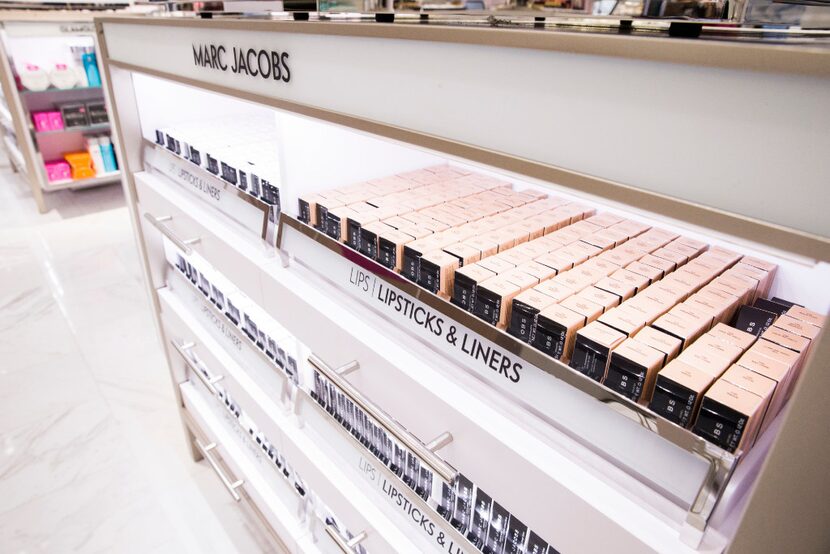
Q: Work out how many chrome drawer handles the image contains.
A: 5